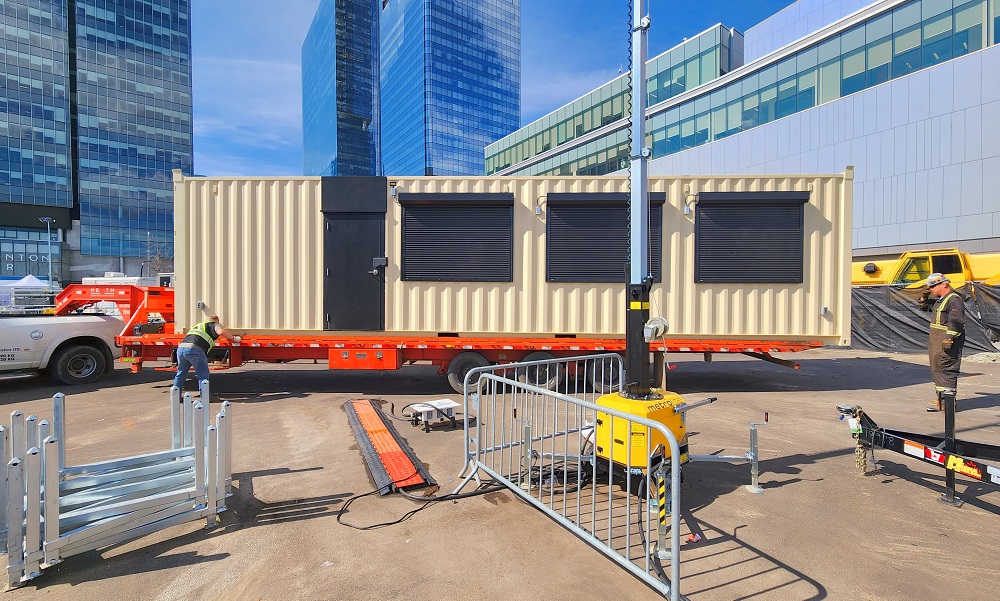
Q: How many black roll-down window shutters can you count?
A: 3